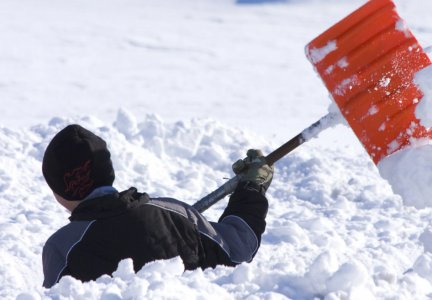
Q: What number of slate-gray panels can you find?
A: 2